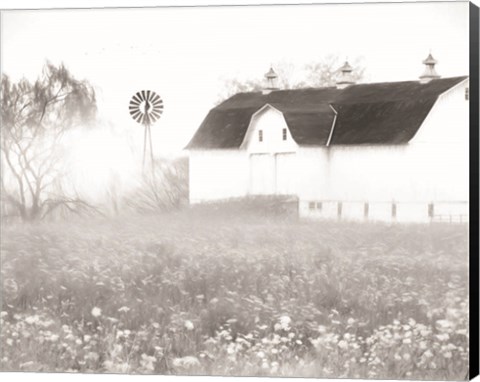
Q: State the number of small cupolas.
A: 3